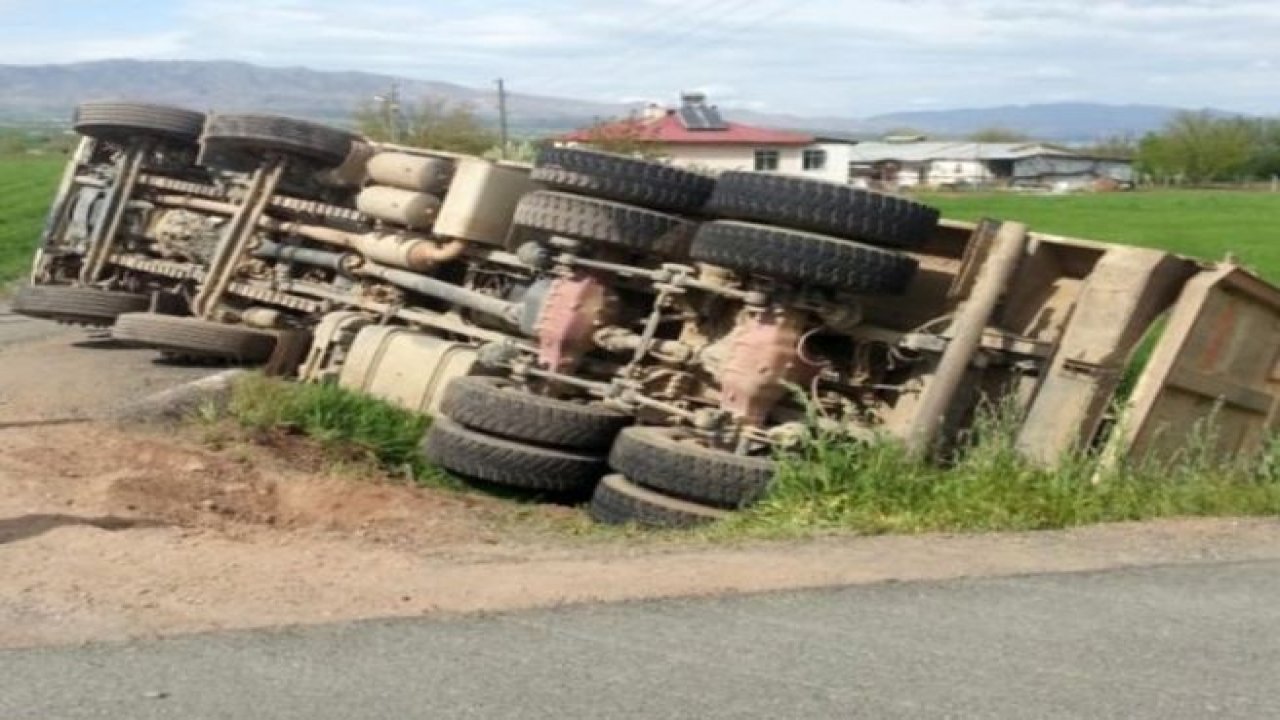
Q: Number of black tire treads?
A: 12